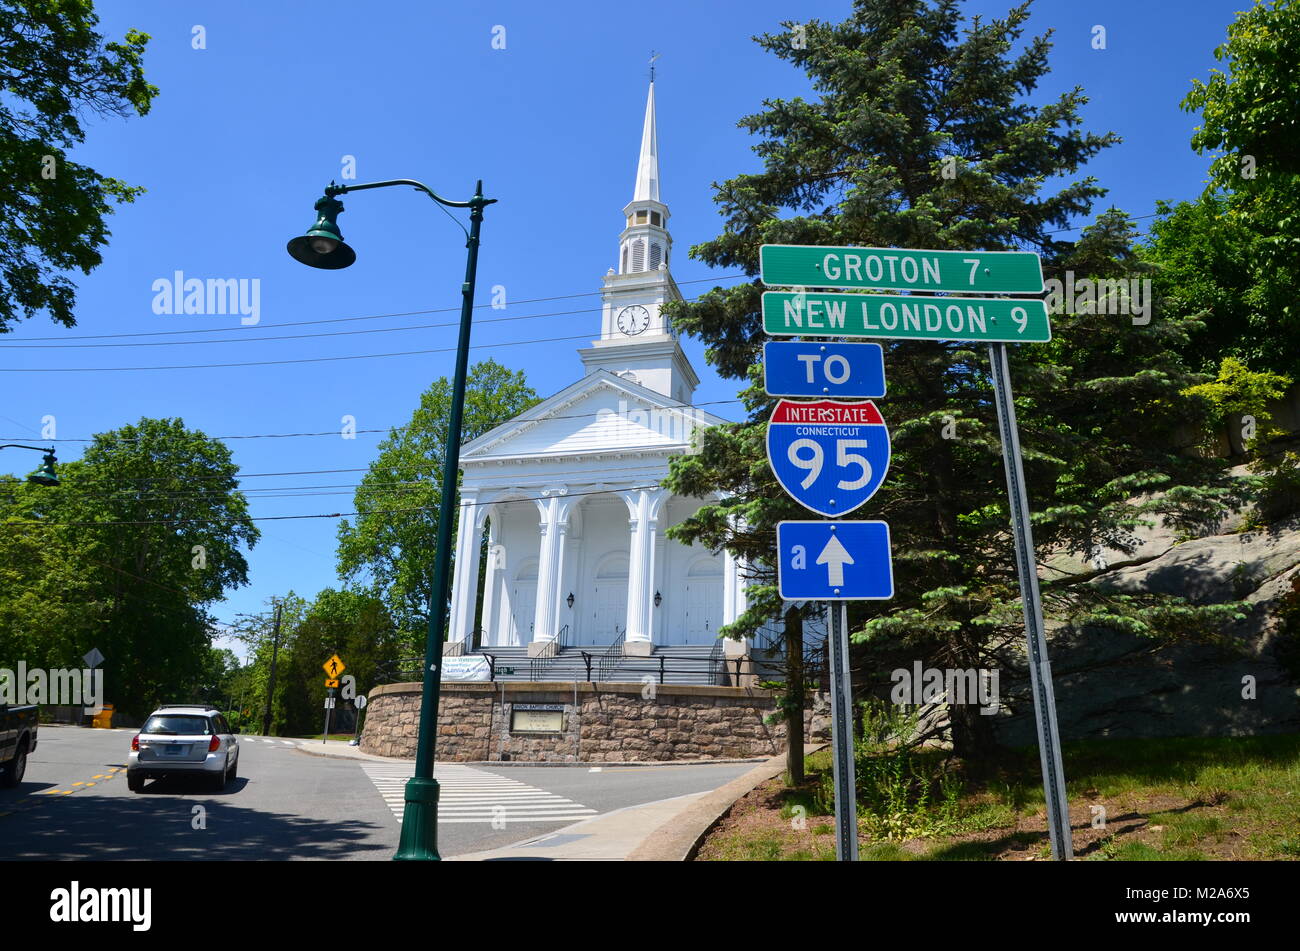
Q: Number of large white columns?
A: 4